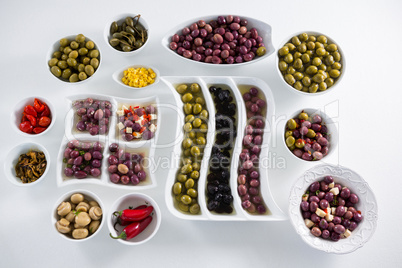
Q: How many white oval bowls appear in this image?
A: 2